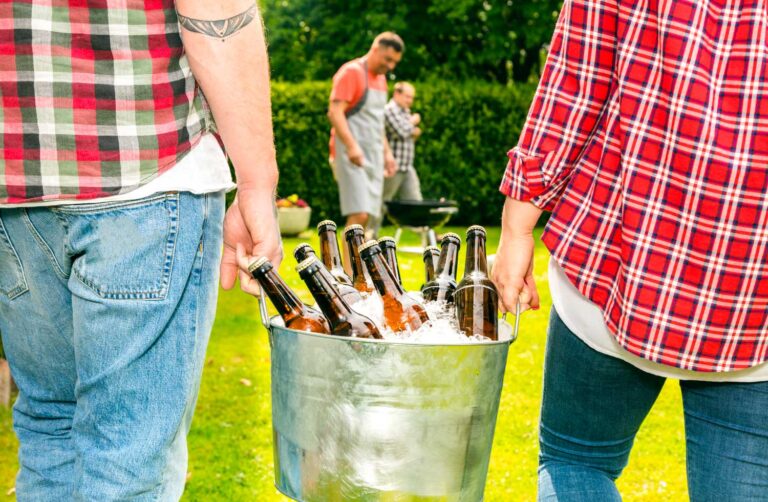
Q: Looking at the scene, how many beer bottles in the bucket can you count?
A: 10